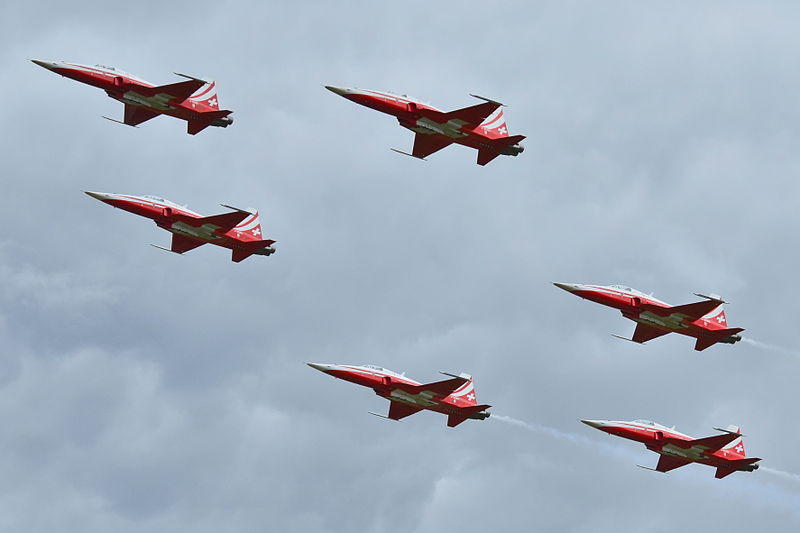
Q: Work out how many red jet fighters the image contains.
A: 6